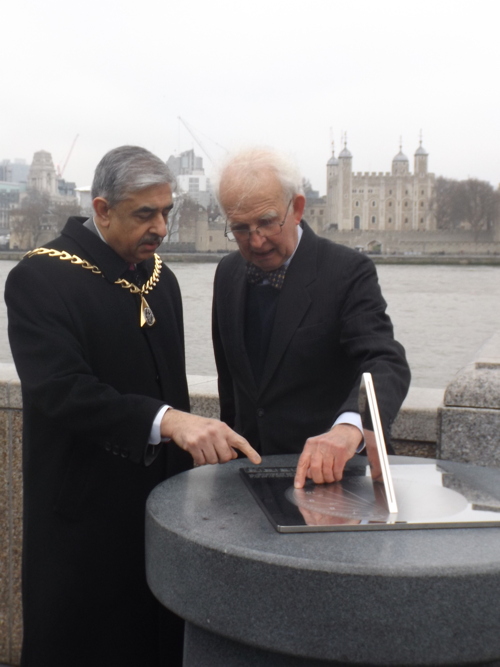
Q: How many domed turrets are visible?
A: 4